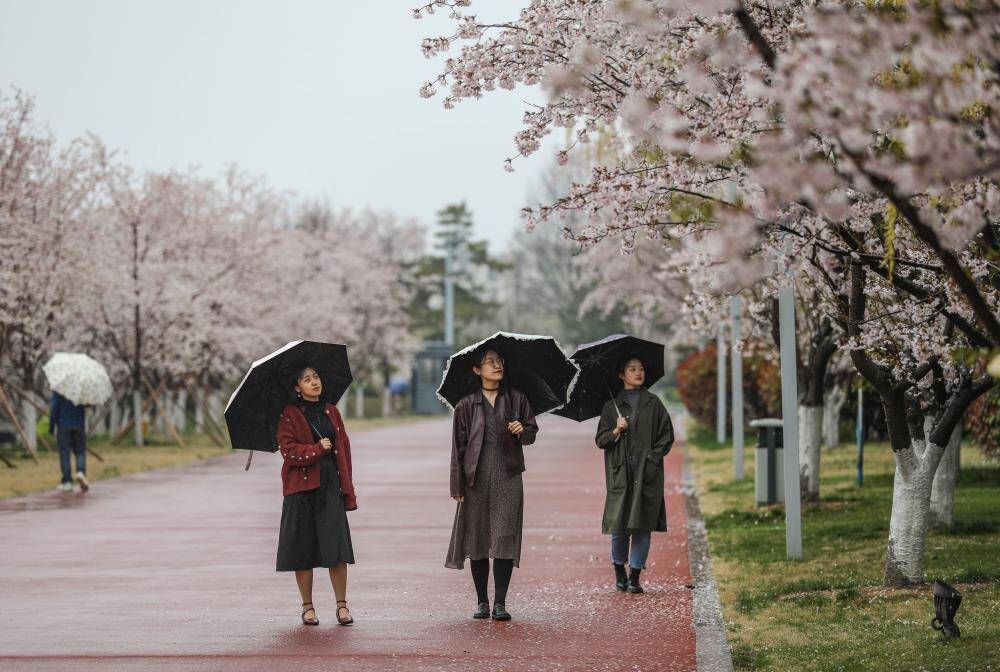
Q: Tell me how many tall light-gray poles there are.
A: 4